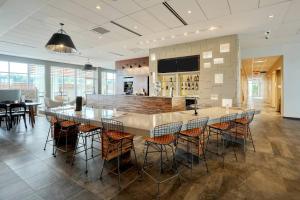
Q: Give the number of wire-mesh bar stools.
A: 8